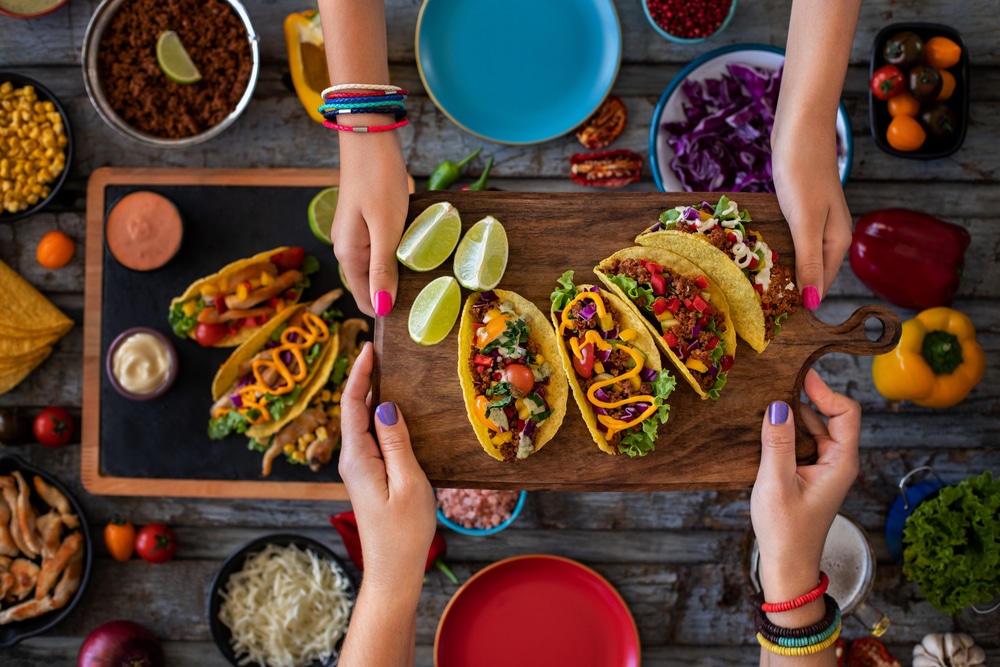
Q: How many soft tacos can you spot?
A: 0